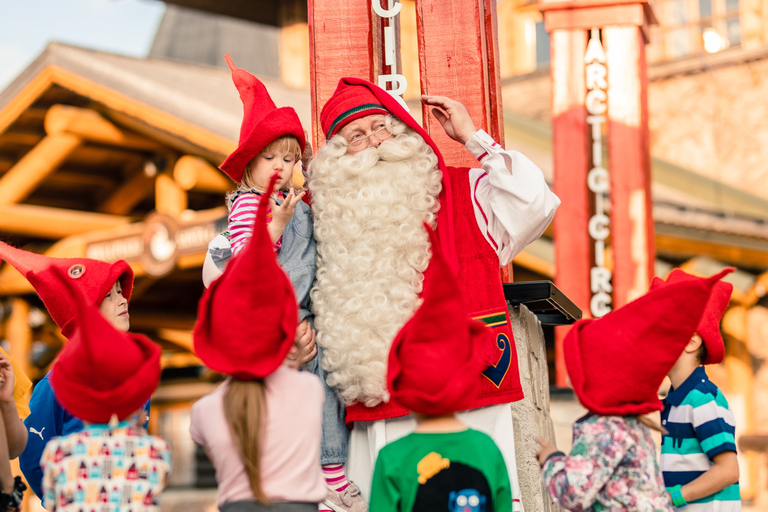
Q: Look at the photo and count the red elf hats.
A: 7